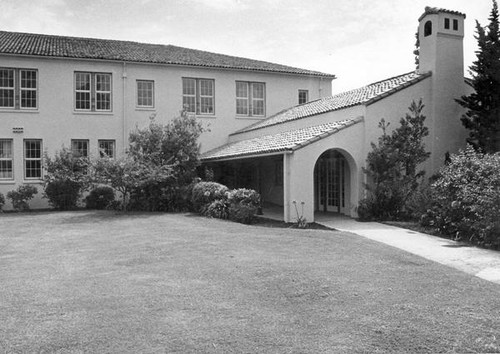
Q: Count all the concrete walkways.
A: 1